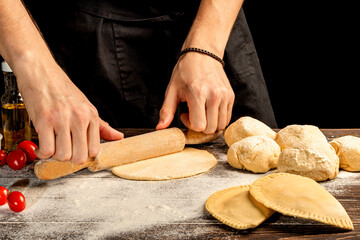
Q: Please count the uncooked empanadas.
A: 2